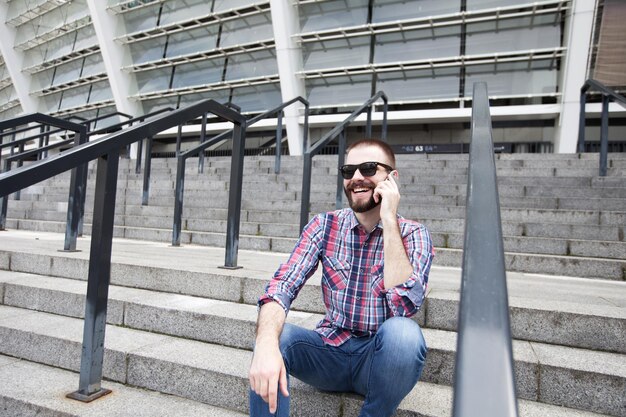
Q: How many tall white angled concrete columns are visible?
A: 4